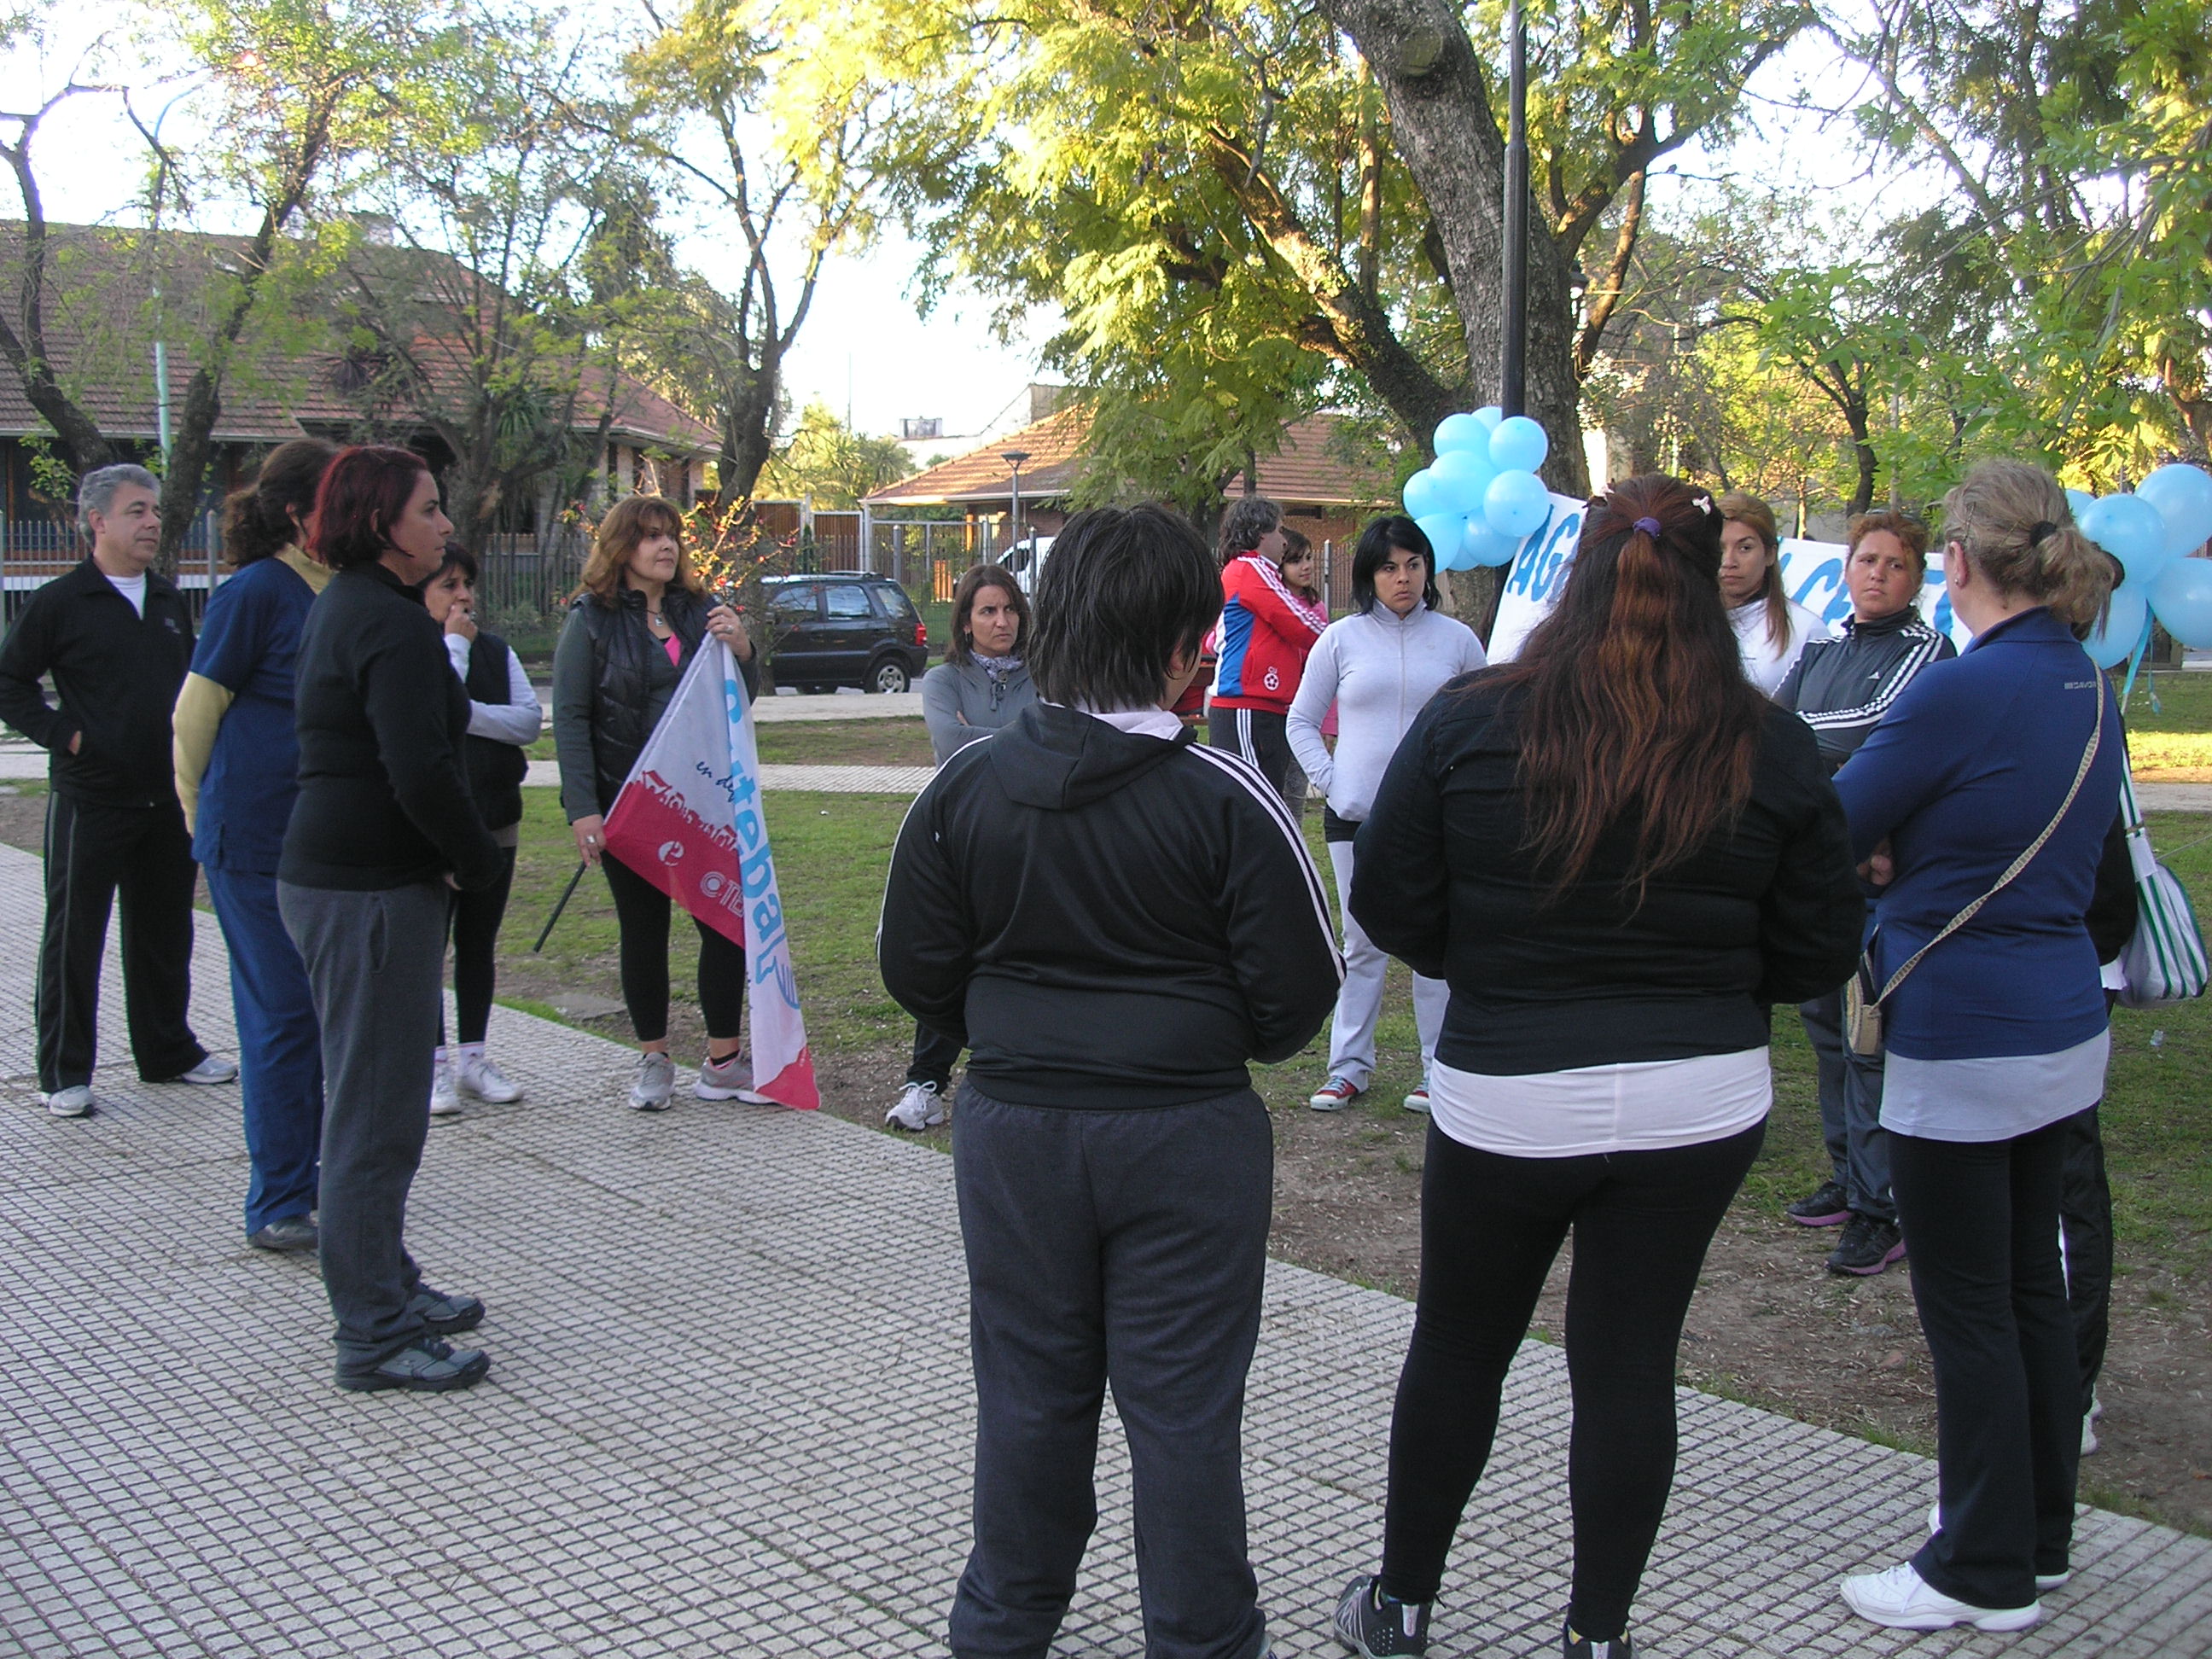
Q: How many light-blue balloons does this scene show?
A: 14